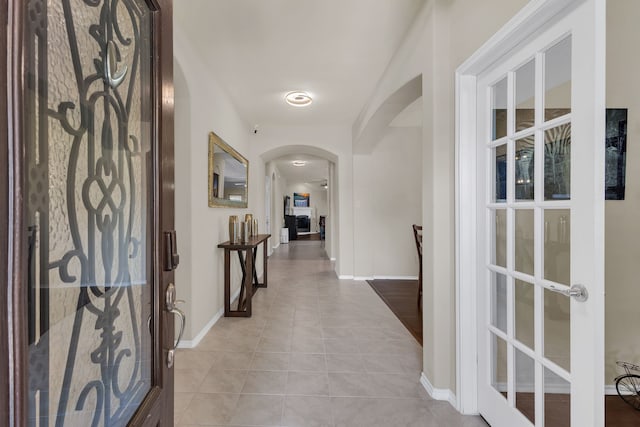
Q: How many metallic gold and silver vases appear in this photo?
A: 4